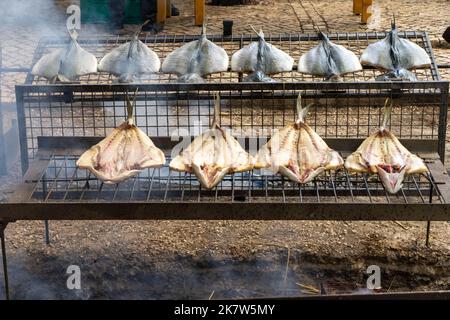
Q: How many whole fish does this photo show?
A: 10